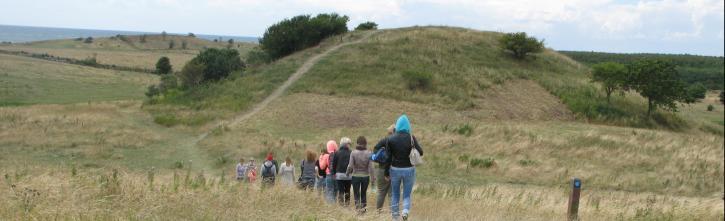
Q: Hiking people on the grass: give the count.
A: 11